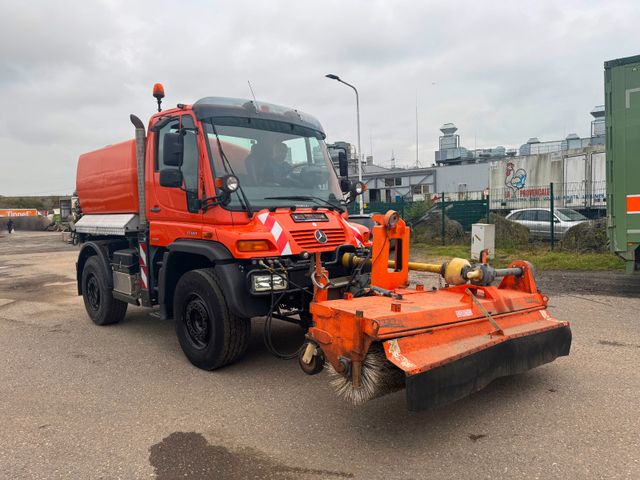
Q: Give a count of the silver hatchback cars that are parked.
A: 1